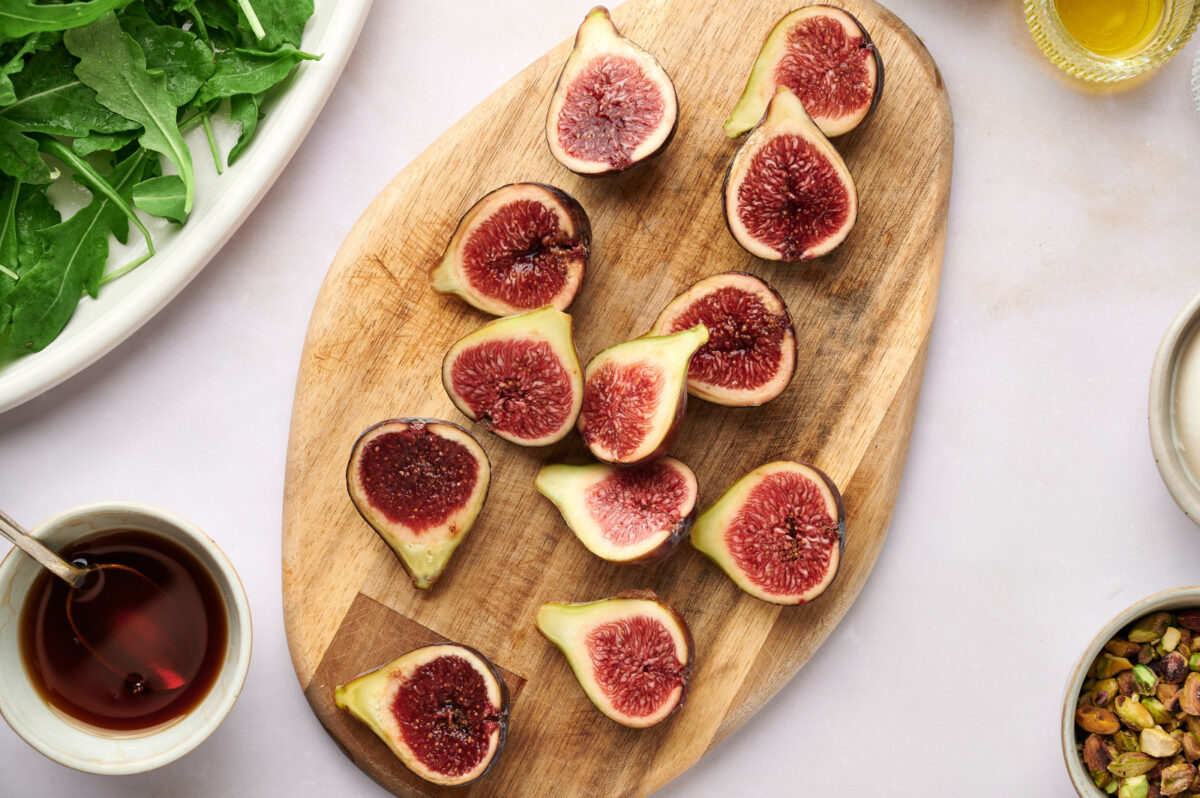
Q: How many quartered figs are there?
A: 0